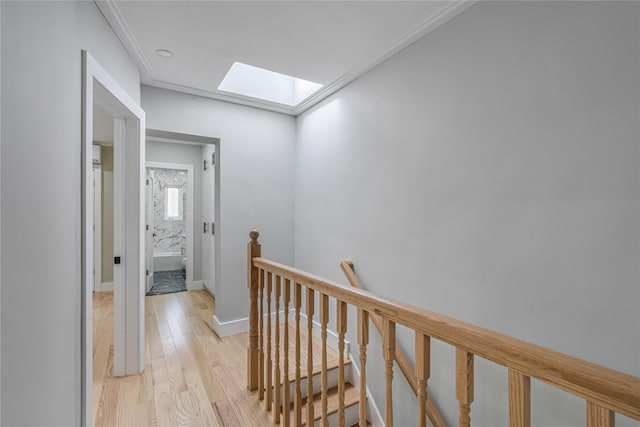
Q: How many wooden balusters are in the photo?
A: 14